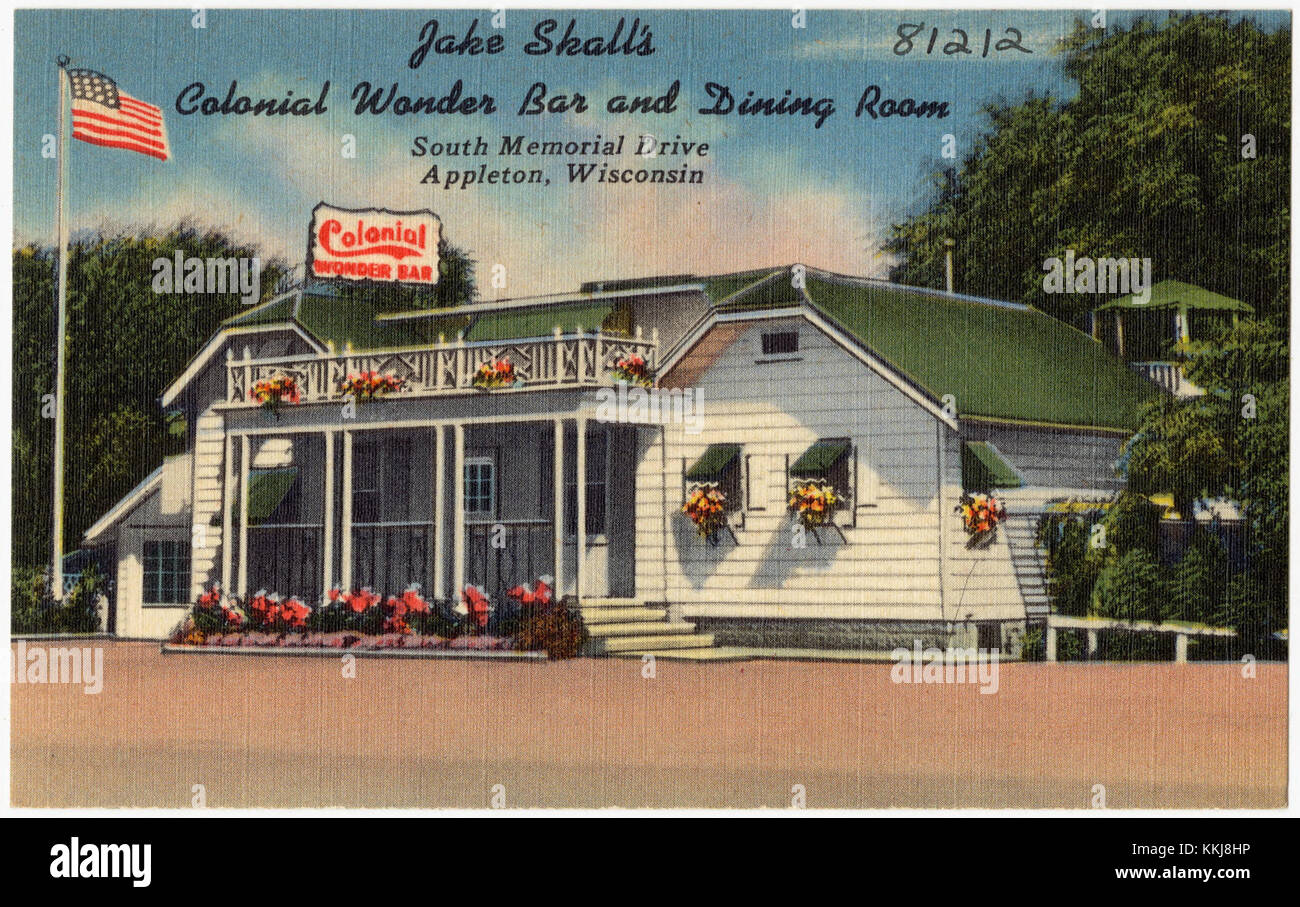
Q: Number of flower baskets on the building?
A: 7